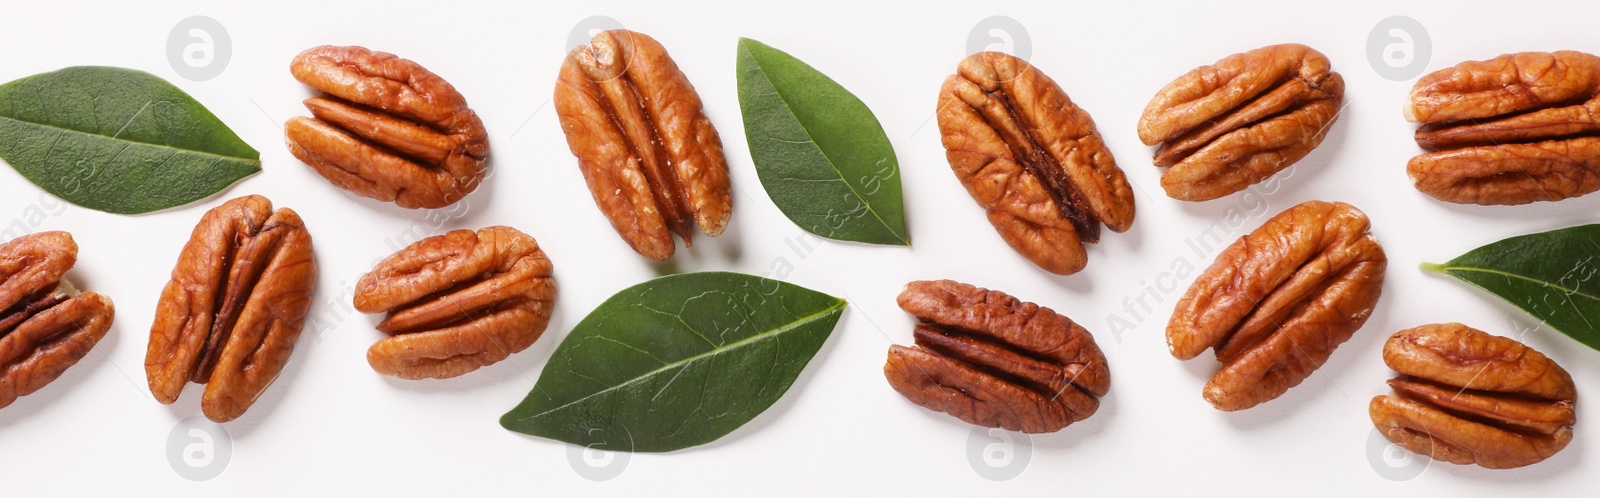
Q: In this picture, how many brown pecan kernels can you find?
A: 11